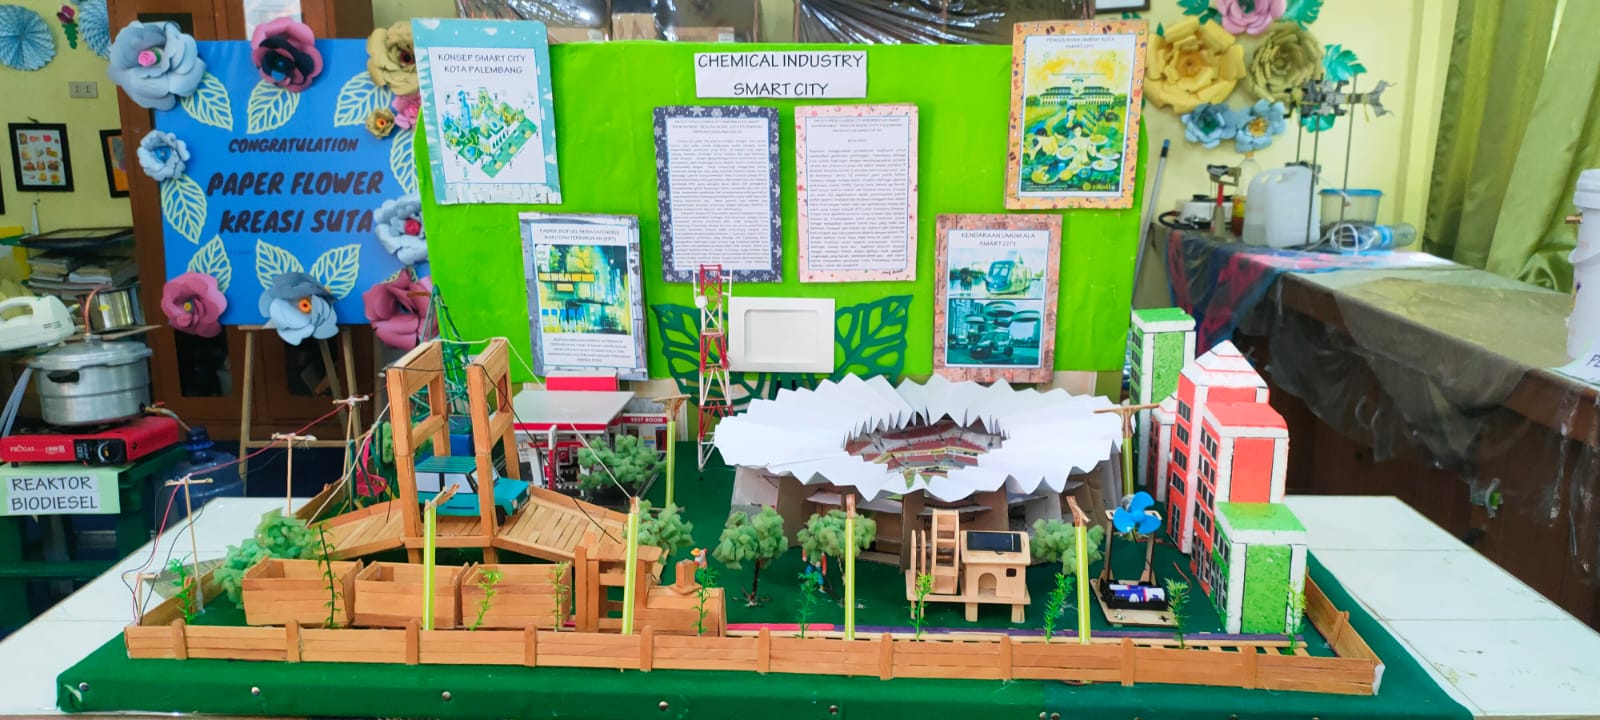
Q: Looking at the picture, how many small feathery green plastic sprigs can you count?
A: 10